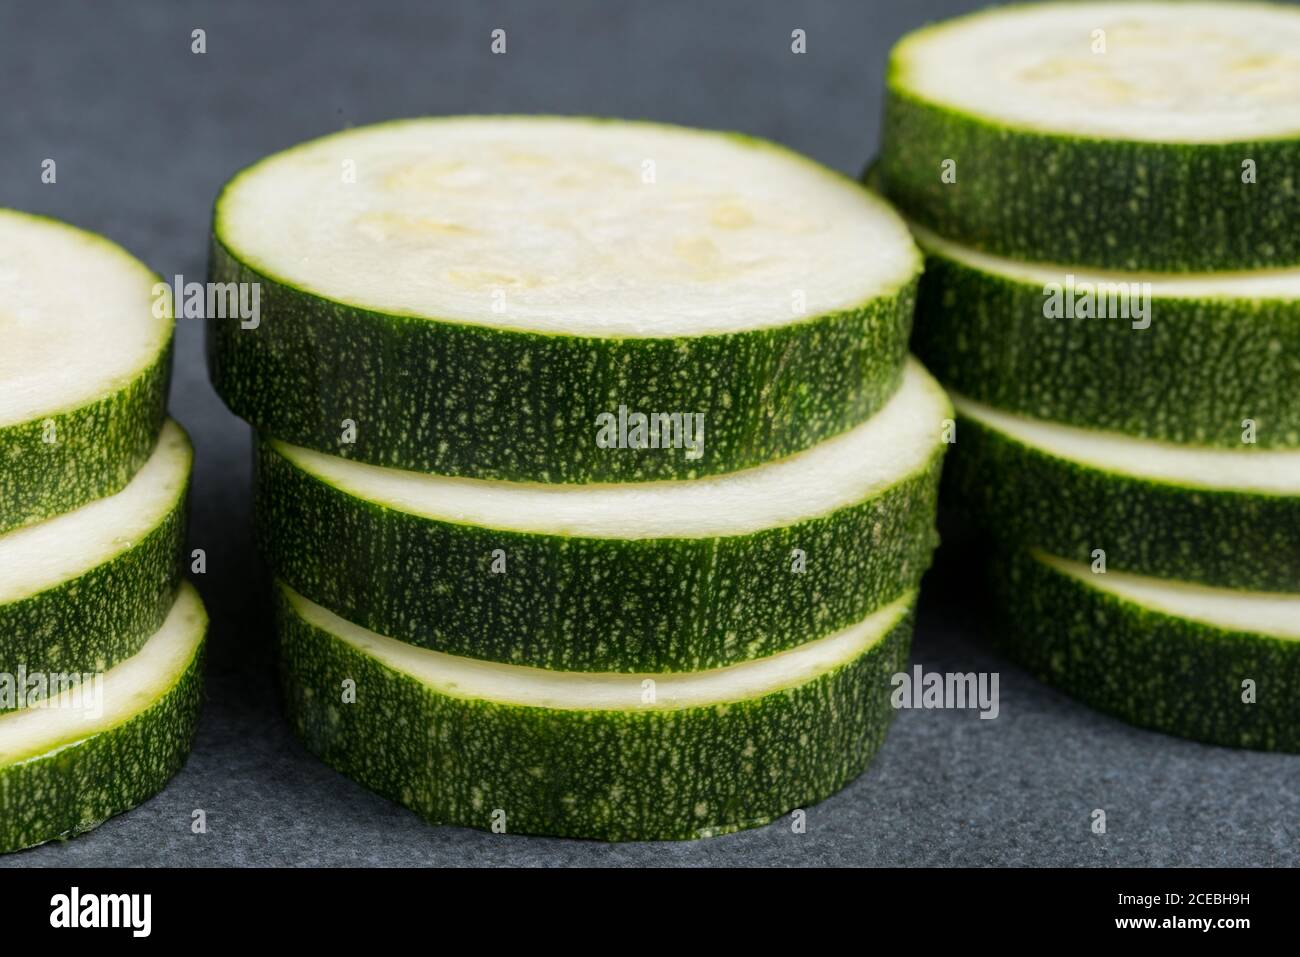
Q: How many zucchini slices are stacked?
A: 10